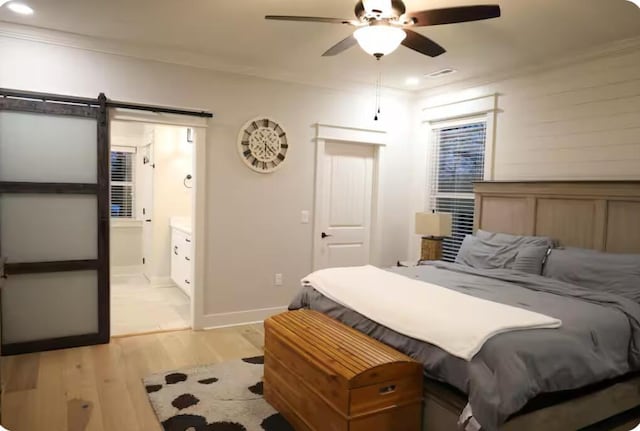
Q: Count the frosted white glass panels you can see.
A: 3